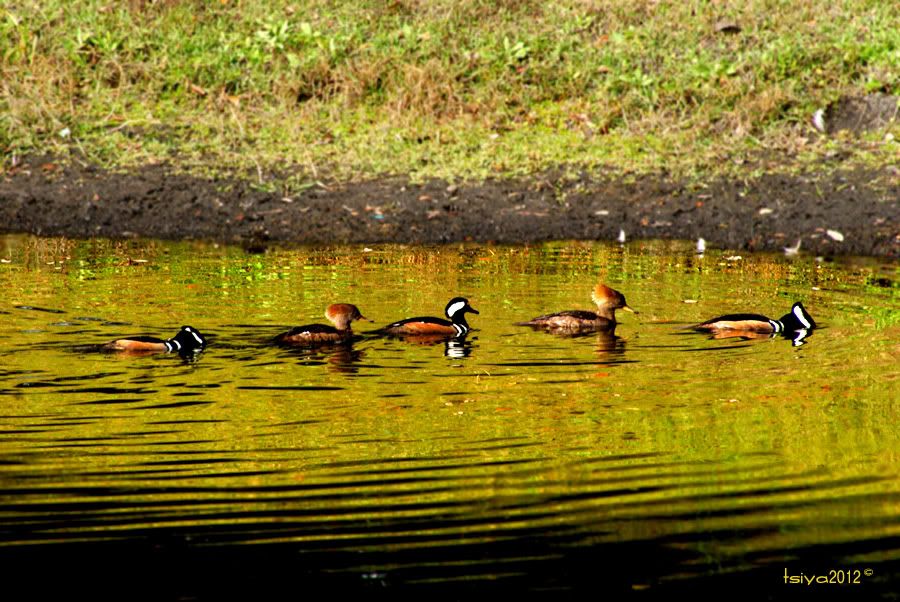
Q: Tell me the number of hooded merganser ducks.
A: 5